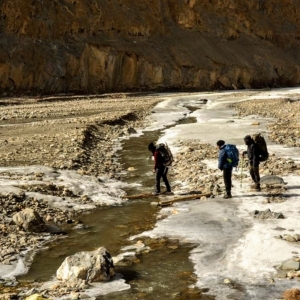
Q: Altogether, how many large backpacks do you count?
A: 3